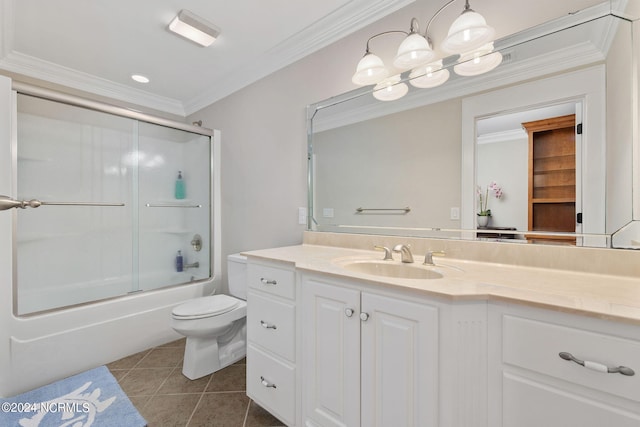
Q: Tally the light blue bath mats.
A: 1